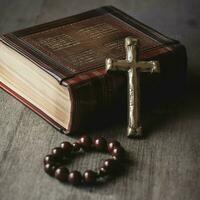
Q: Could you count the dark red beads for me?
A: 14